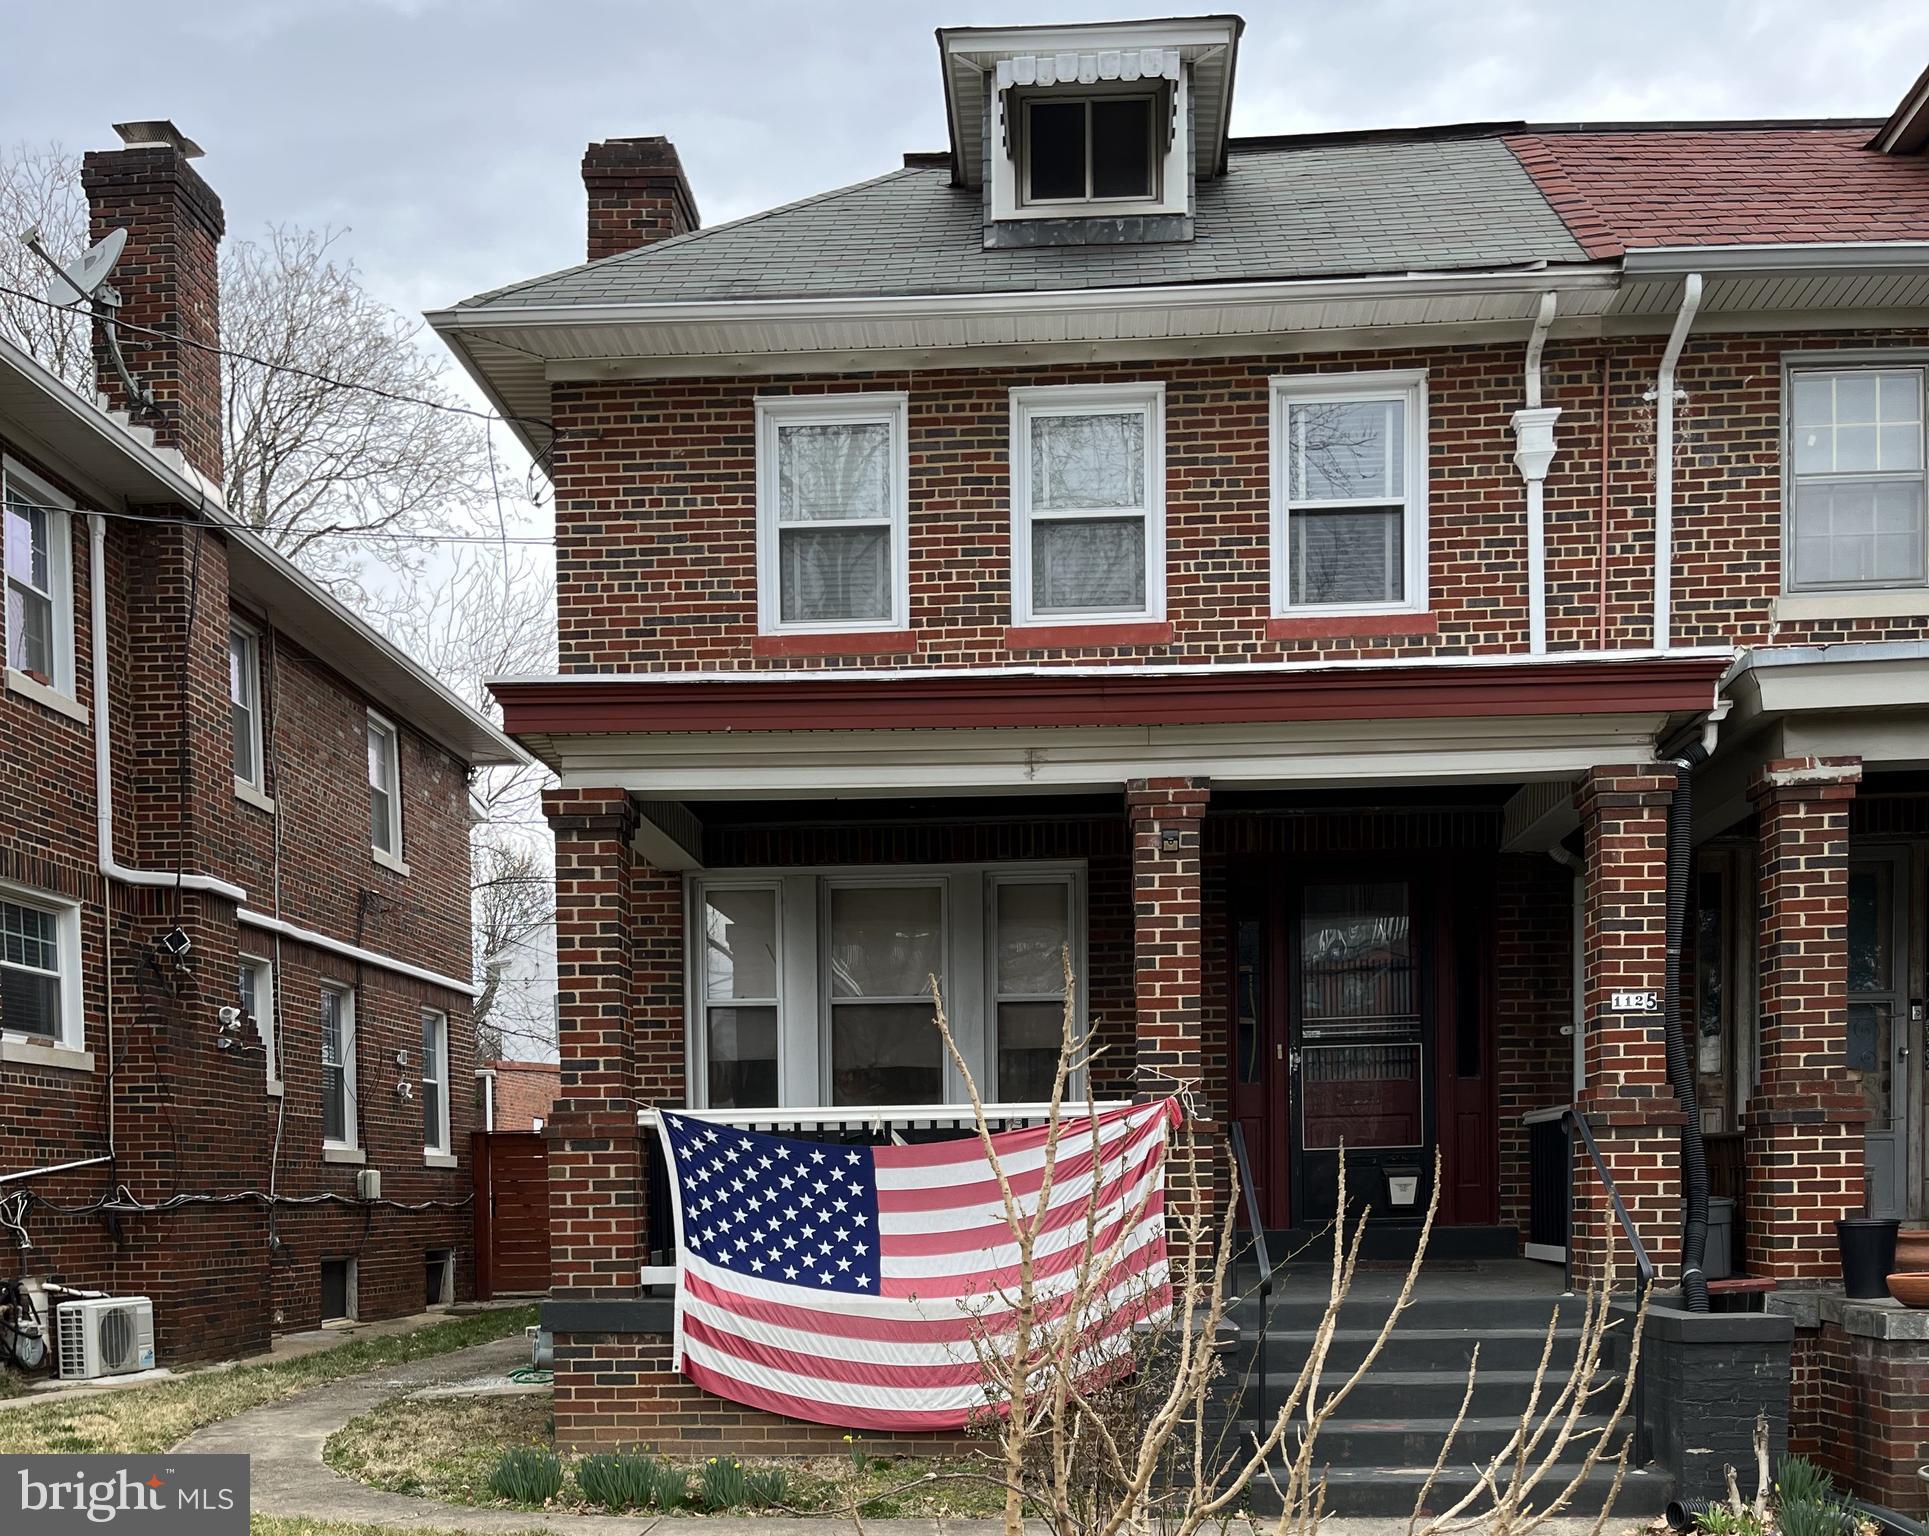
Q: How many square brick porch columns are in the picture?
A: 4